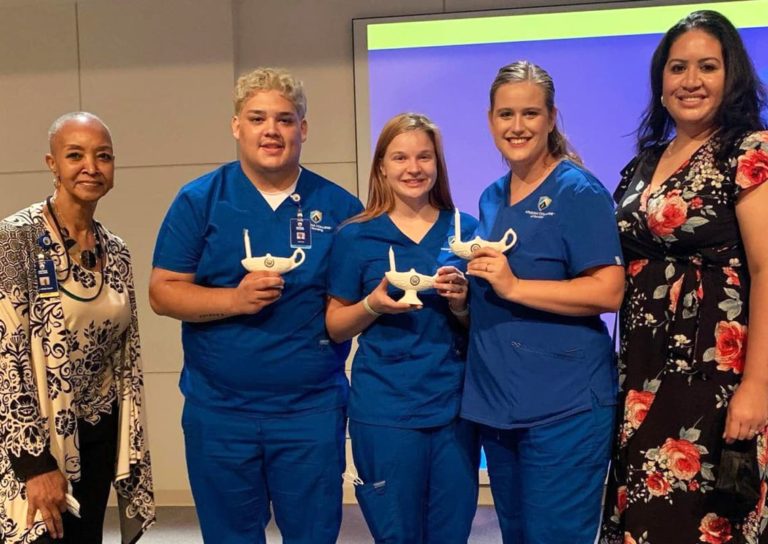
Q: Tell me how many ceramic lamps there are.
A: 3